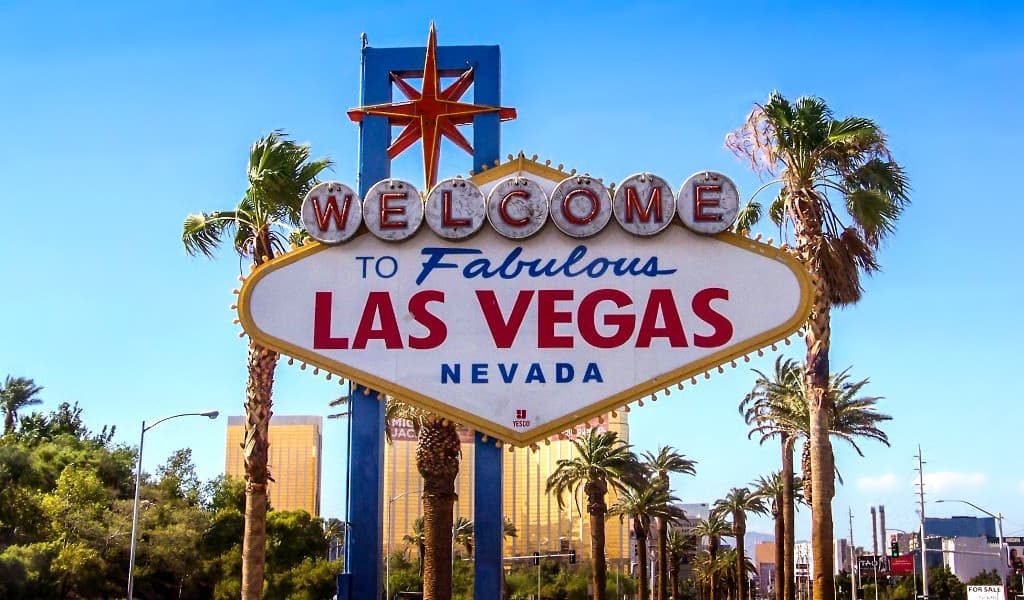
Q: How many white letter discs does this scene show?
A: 7